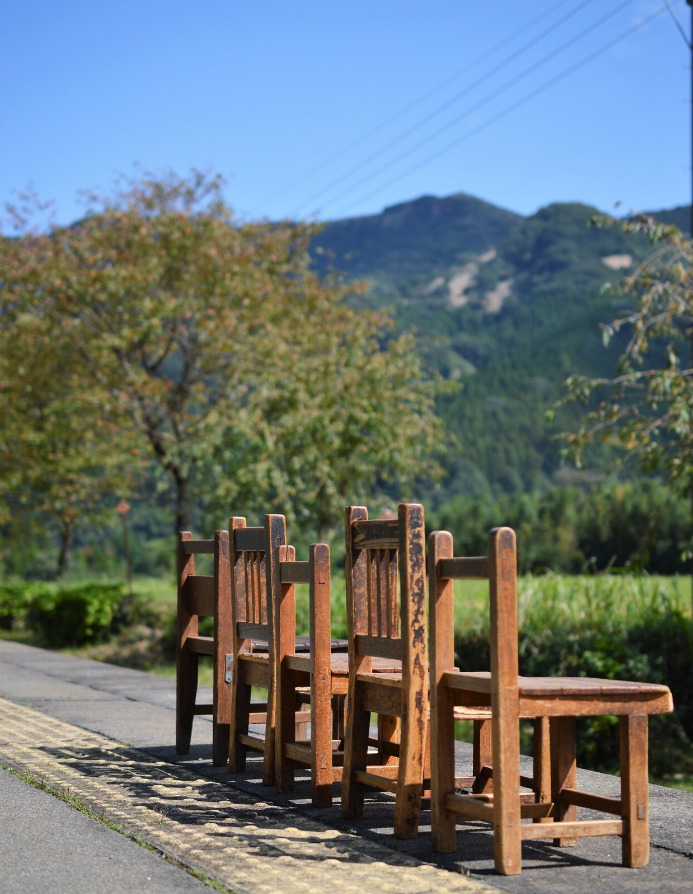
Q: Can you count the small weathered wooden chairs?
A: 5